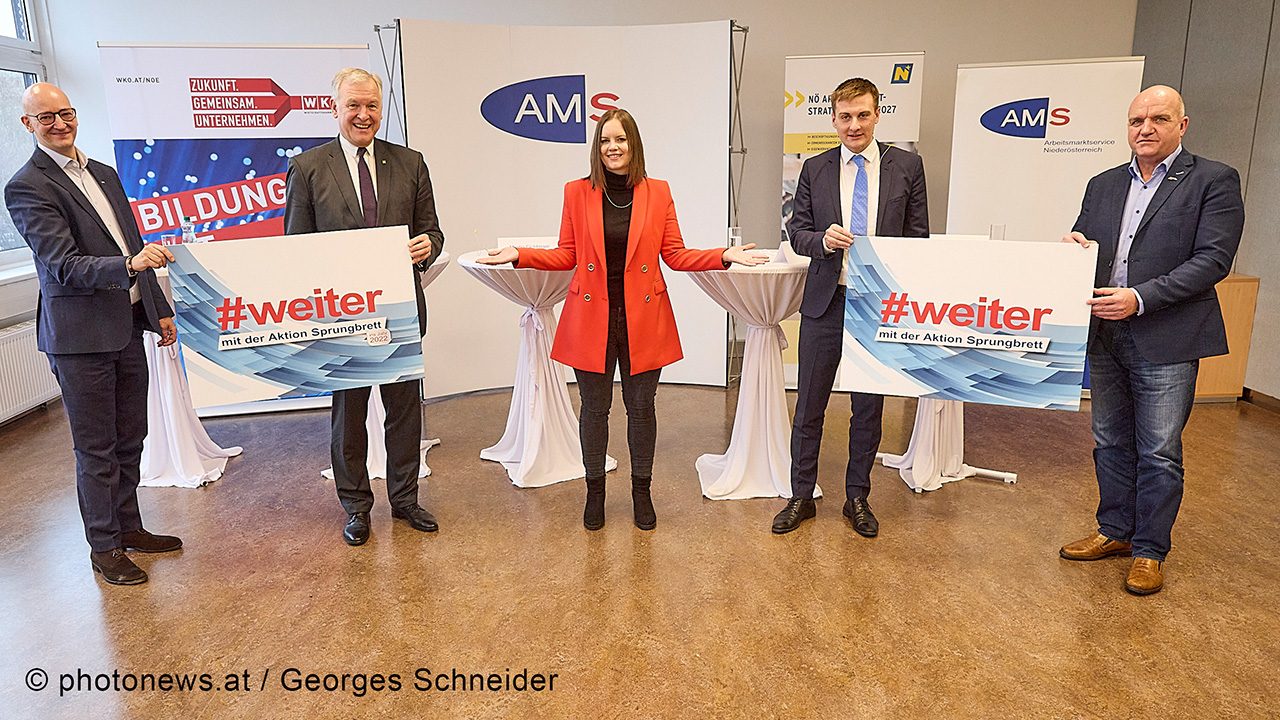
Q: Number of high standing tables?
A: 5